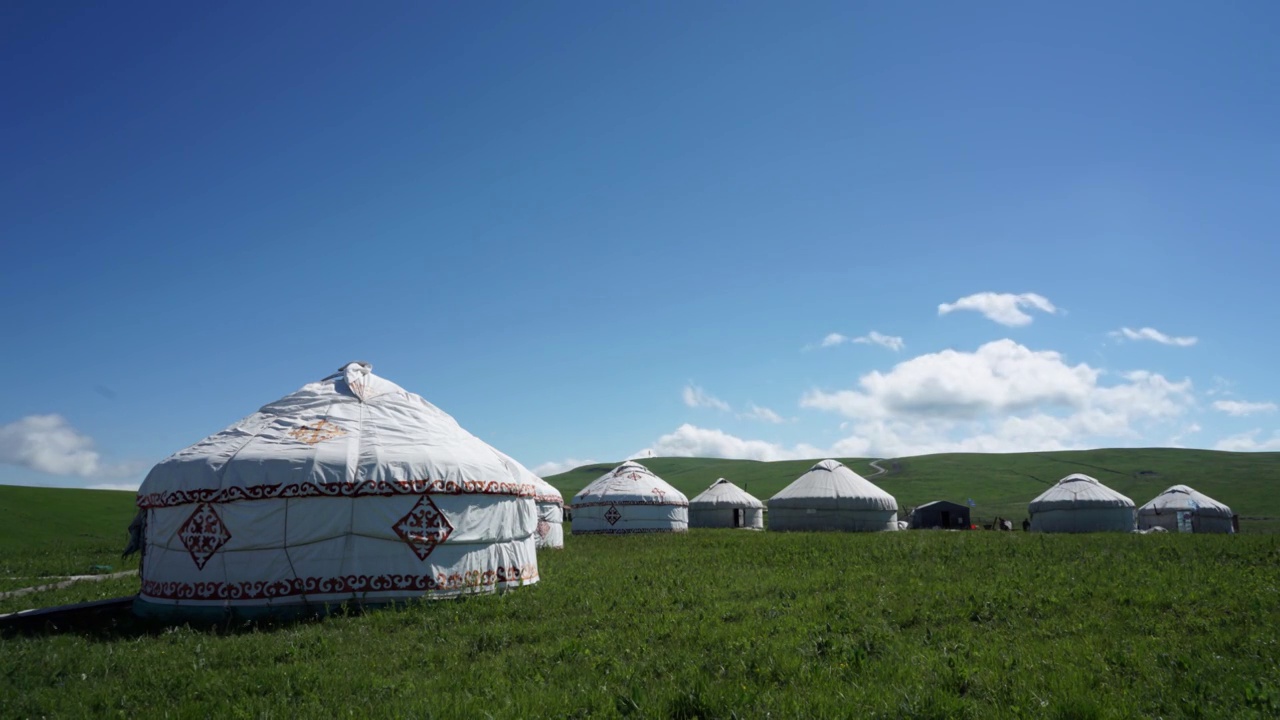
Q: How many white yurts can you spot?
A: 7